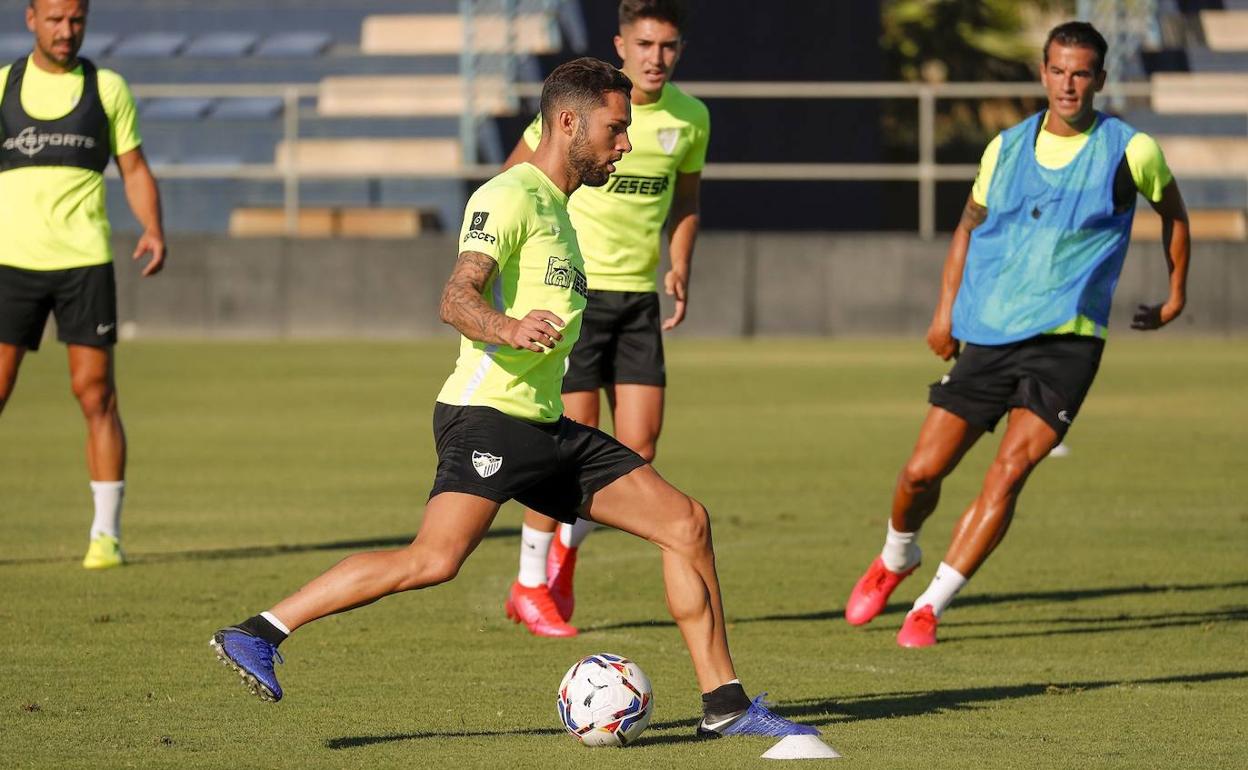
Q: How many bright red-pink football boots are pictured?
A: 4